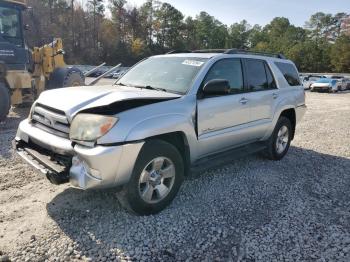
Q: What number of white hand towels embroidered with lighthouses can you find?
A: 0